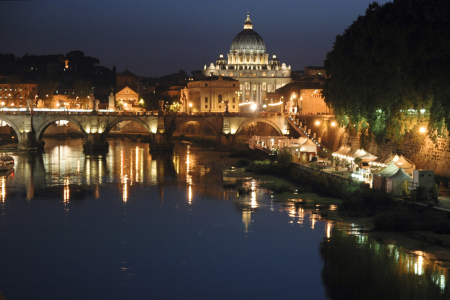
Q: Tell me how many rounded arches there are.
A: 5